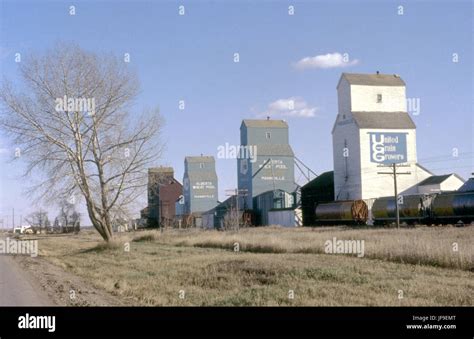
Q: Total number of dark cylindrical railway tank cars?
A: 3